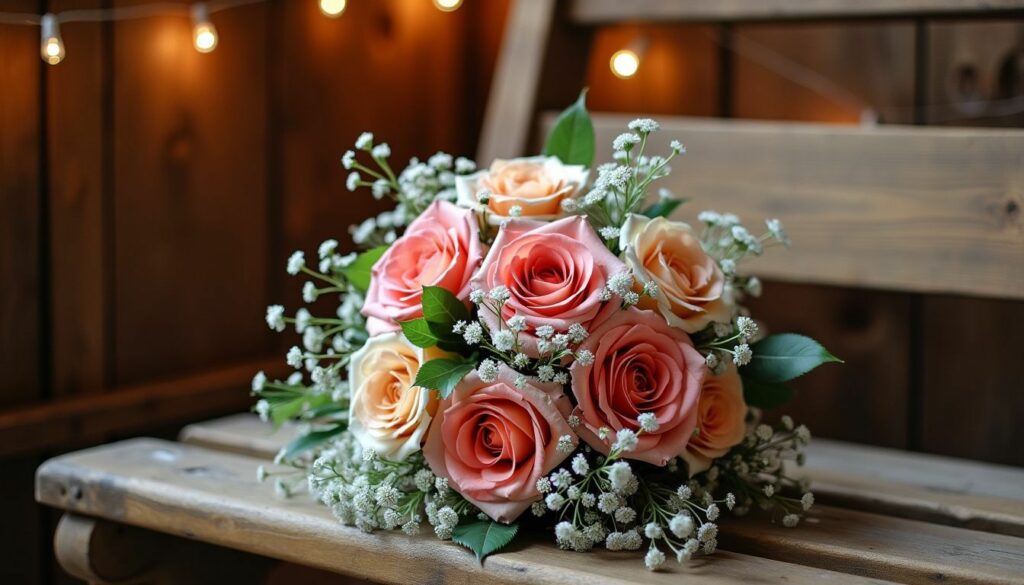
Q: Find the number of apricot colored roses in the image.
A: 4